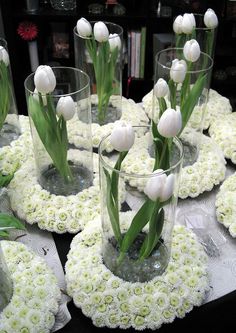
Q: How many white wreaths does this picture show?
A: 9